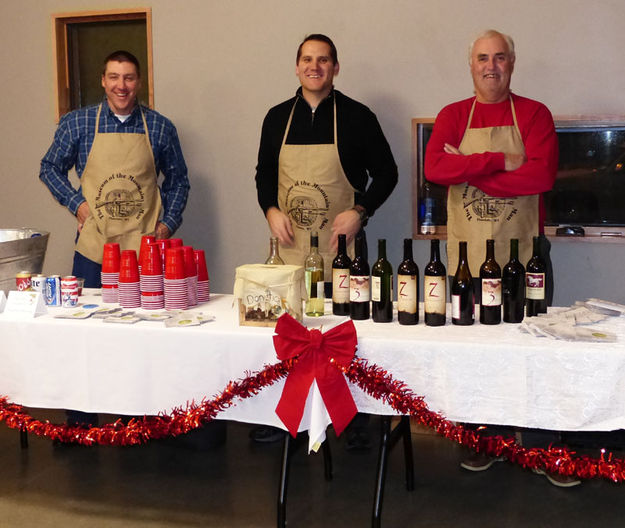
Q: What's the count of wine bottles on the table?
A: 11